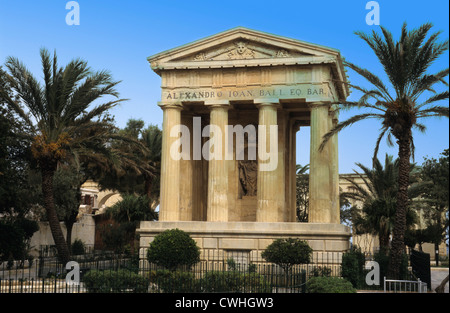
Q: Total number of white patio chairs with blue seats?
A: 0